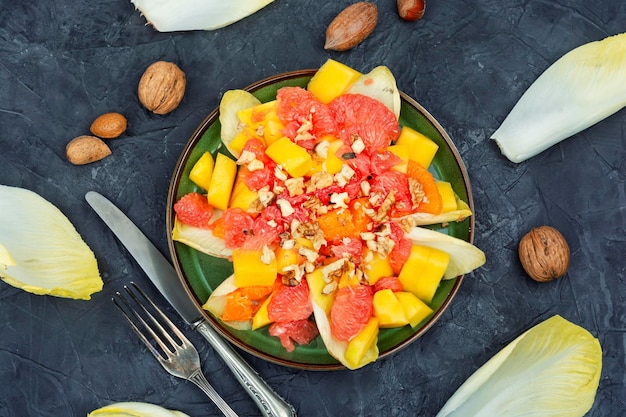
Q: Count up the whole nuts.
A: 6